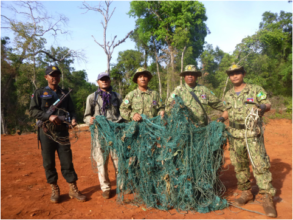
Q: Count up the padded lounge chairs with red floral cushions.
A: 0